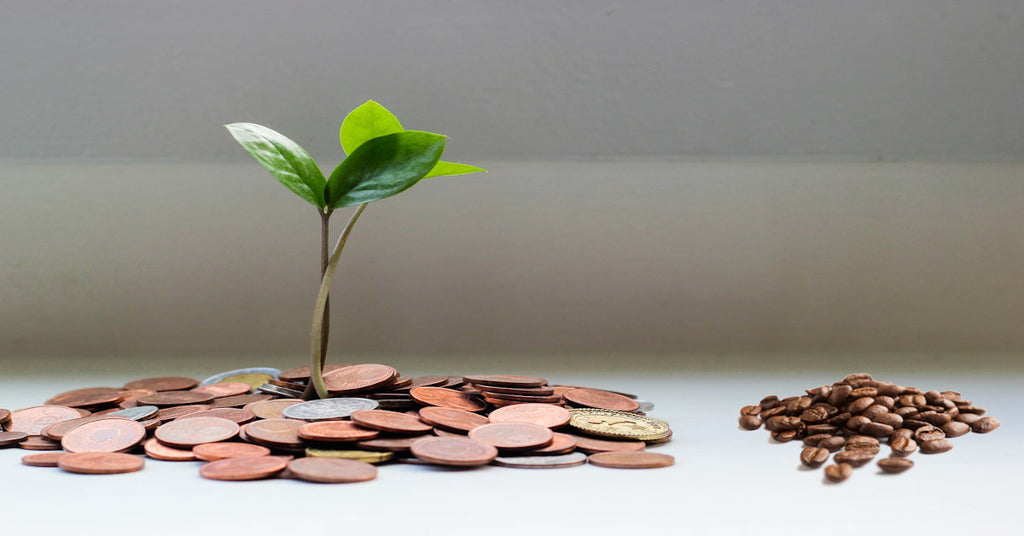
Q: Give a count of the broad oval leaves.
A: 4